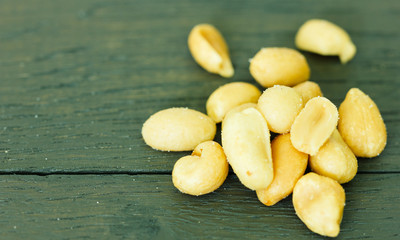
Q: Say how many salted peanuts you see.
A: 14